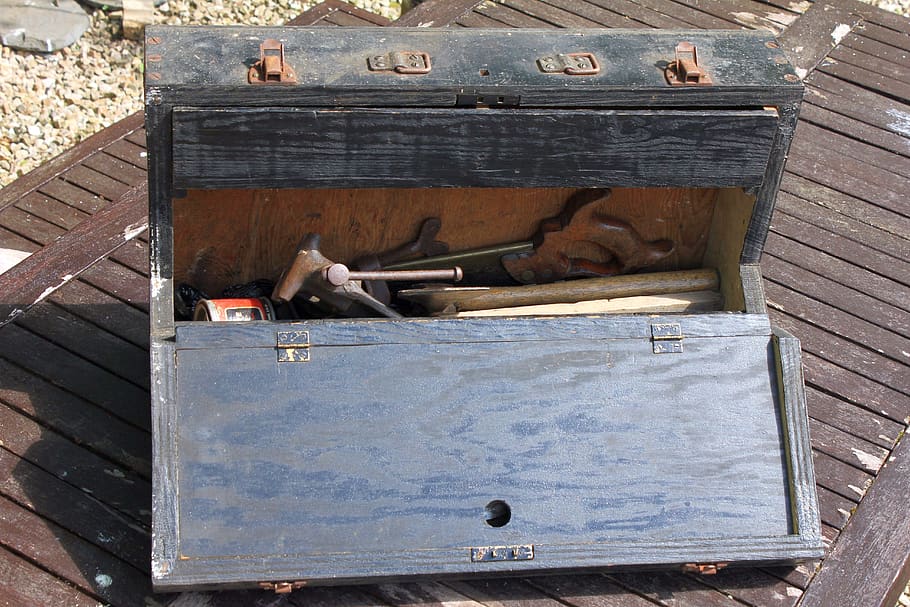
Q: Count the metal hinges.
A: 2